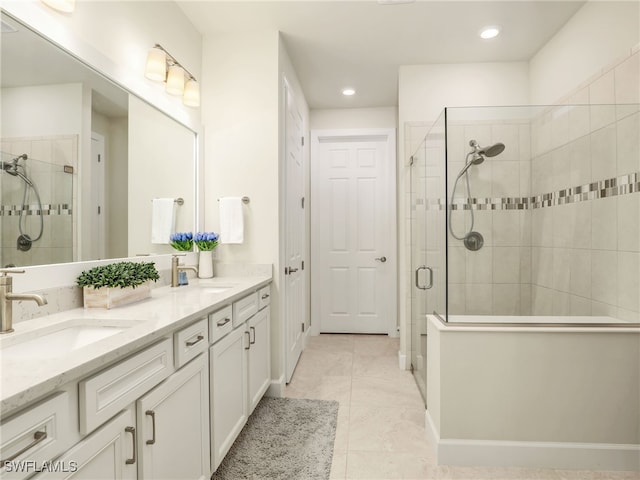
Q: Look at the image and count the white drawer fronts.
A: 6